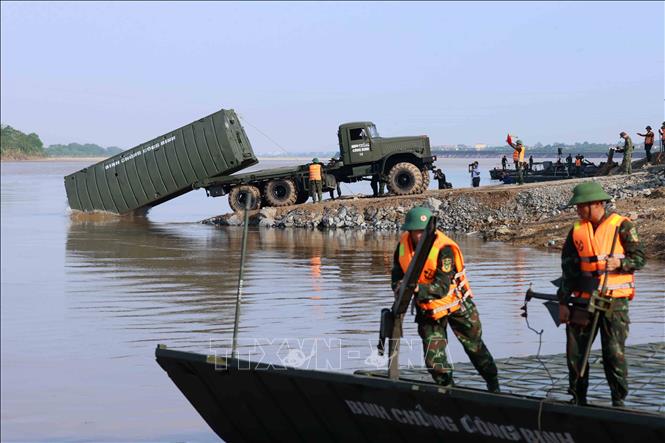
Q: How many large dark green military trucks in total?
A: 1